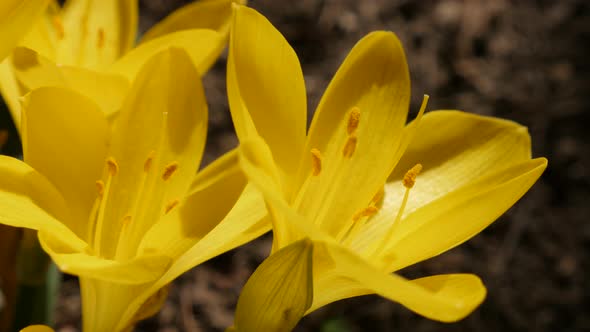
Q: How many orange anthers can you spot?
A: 14